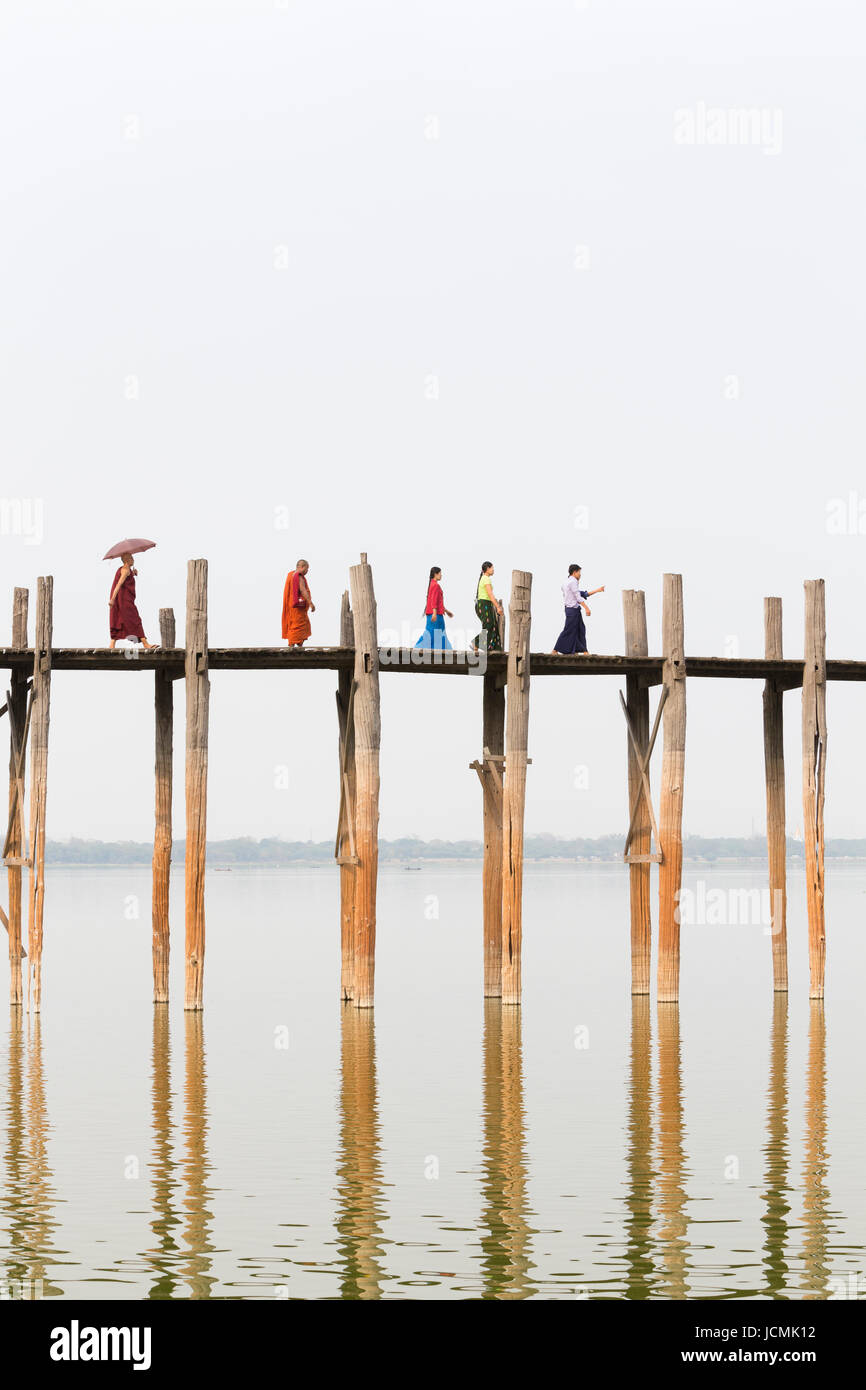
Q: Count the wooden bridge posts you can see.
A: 12